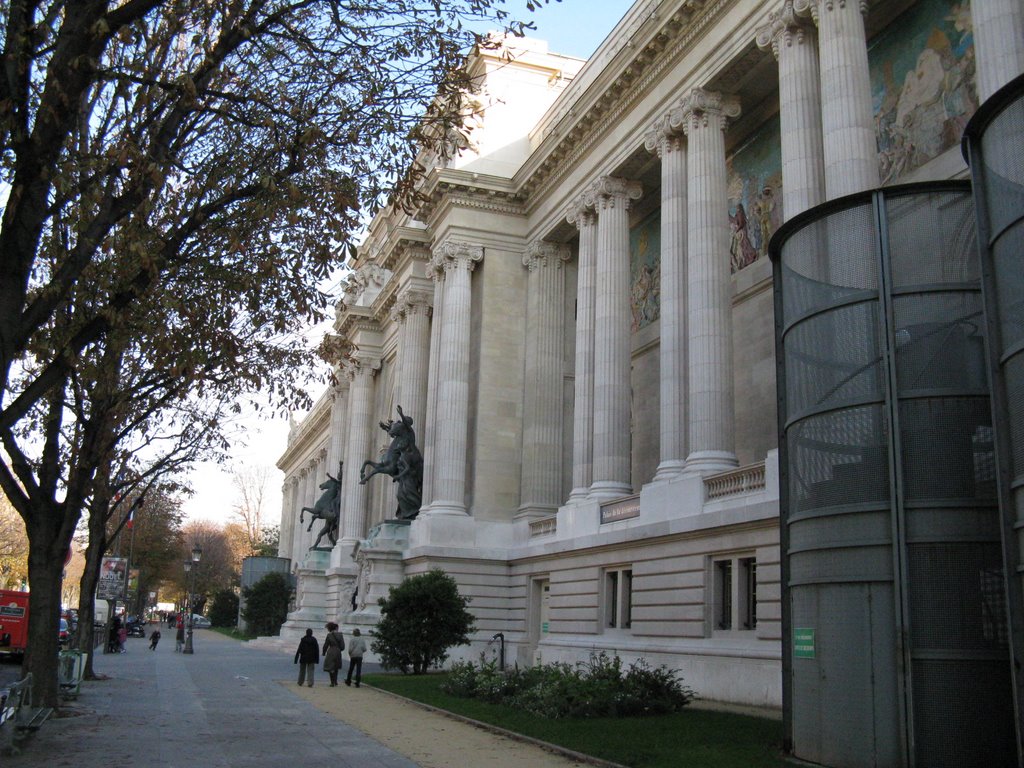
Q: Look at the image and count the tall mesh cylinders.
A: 2